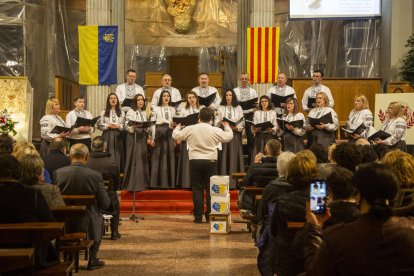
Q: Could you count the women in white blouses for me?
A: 11